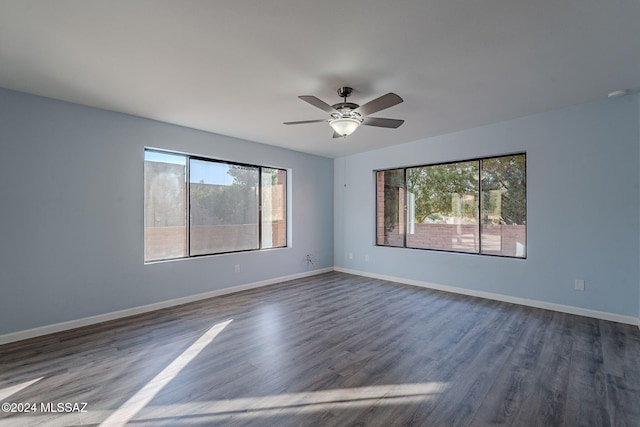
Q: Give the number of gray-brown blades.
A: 5